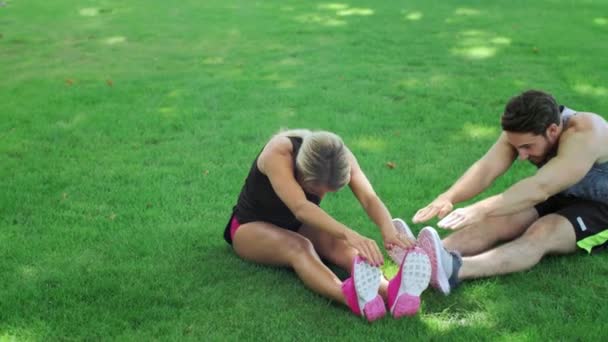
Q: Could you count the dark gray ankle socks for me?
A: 1